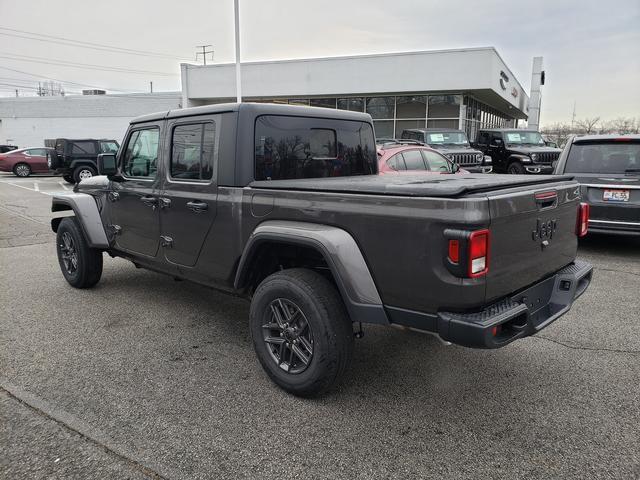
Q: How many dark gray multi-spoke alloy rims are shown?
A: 2